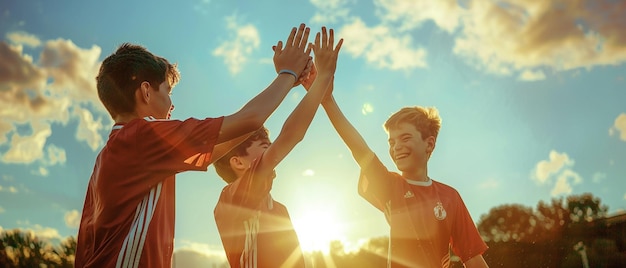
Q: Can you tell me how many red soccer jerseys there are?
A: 3